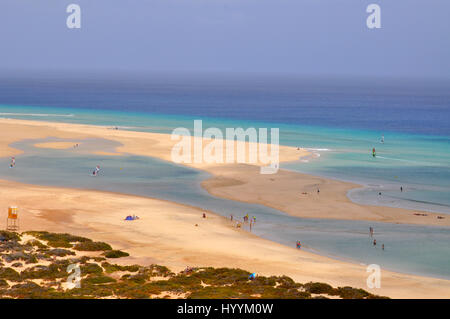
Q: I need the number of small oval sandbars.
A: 1